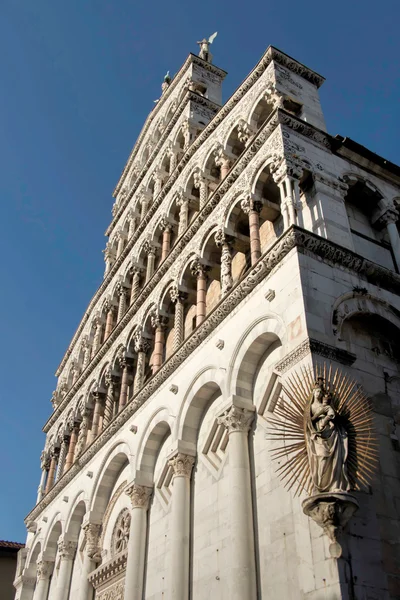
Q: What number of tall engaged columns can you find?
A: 6